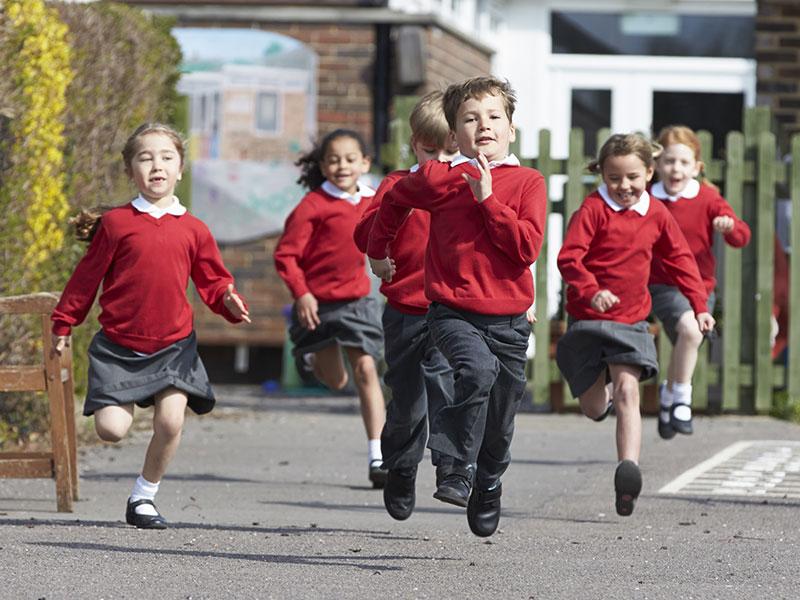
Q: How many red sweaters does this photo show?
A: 6